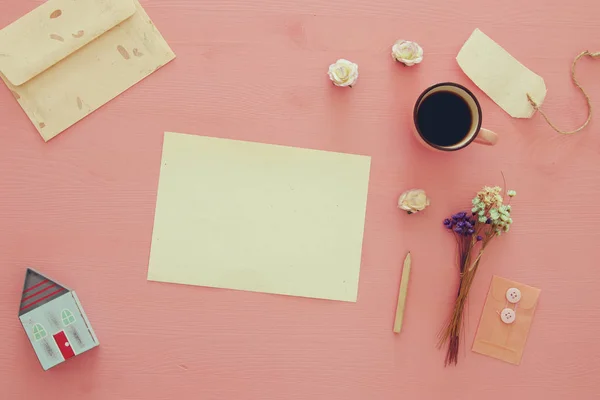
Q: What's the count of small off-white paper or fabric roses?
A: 3